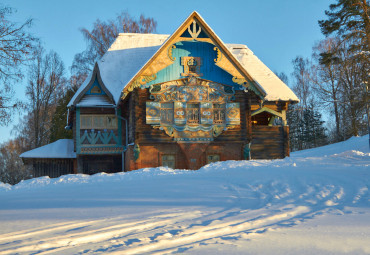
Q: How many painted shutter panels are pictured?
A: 4